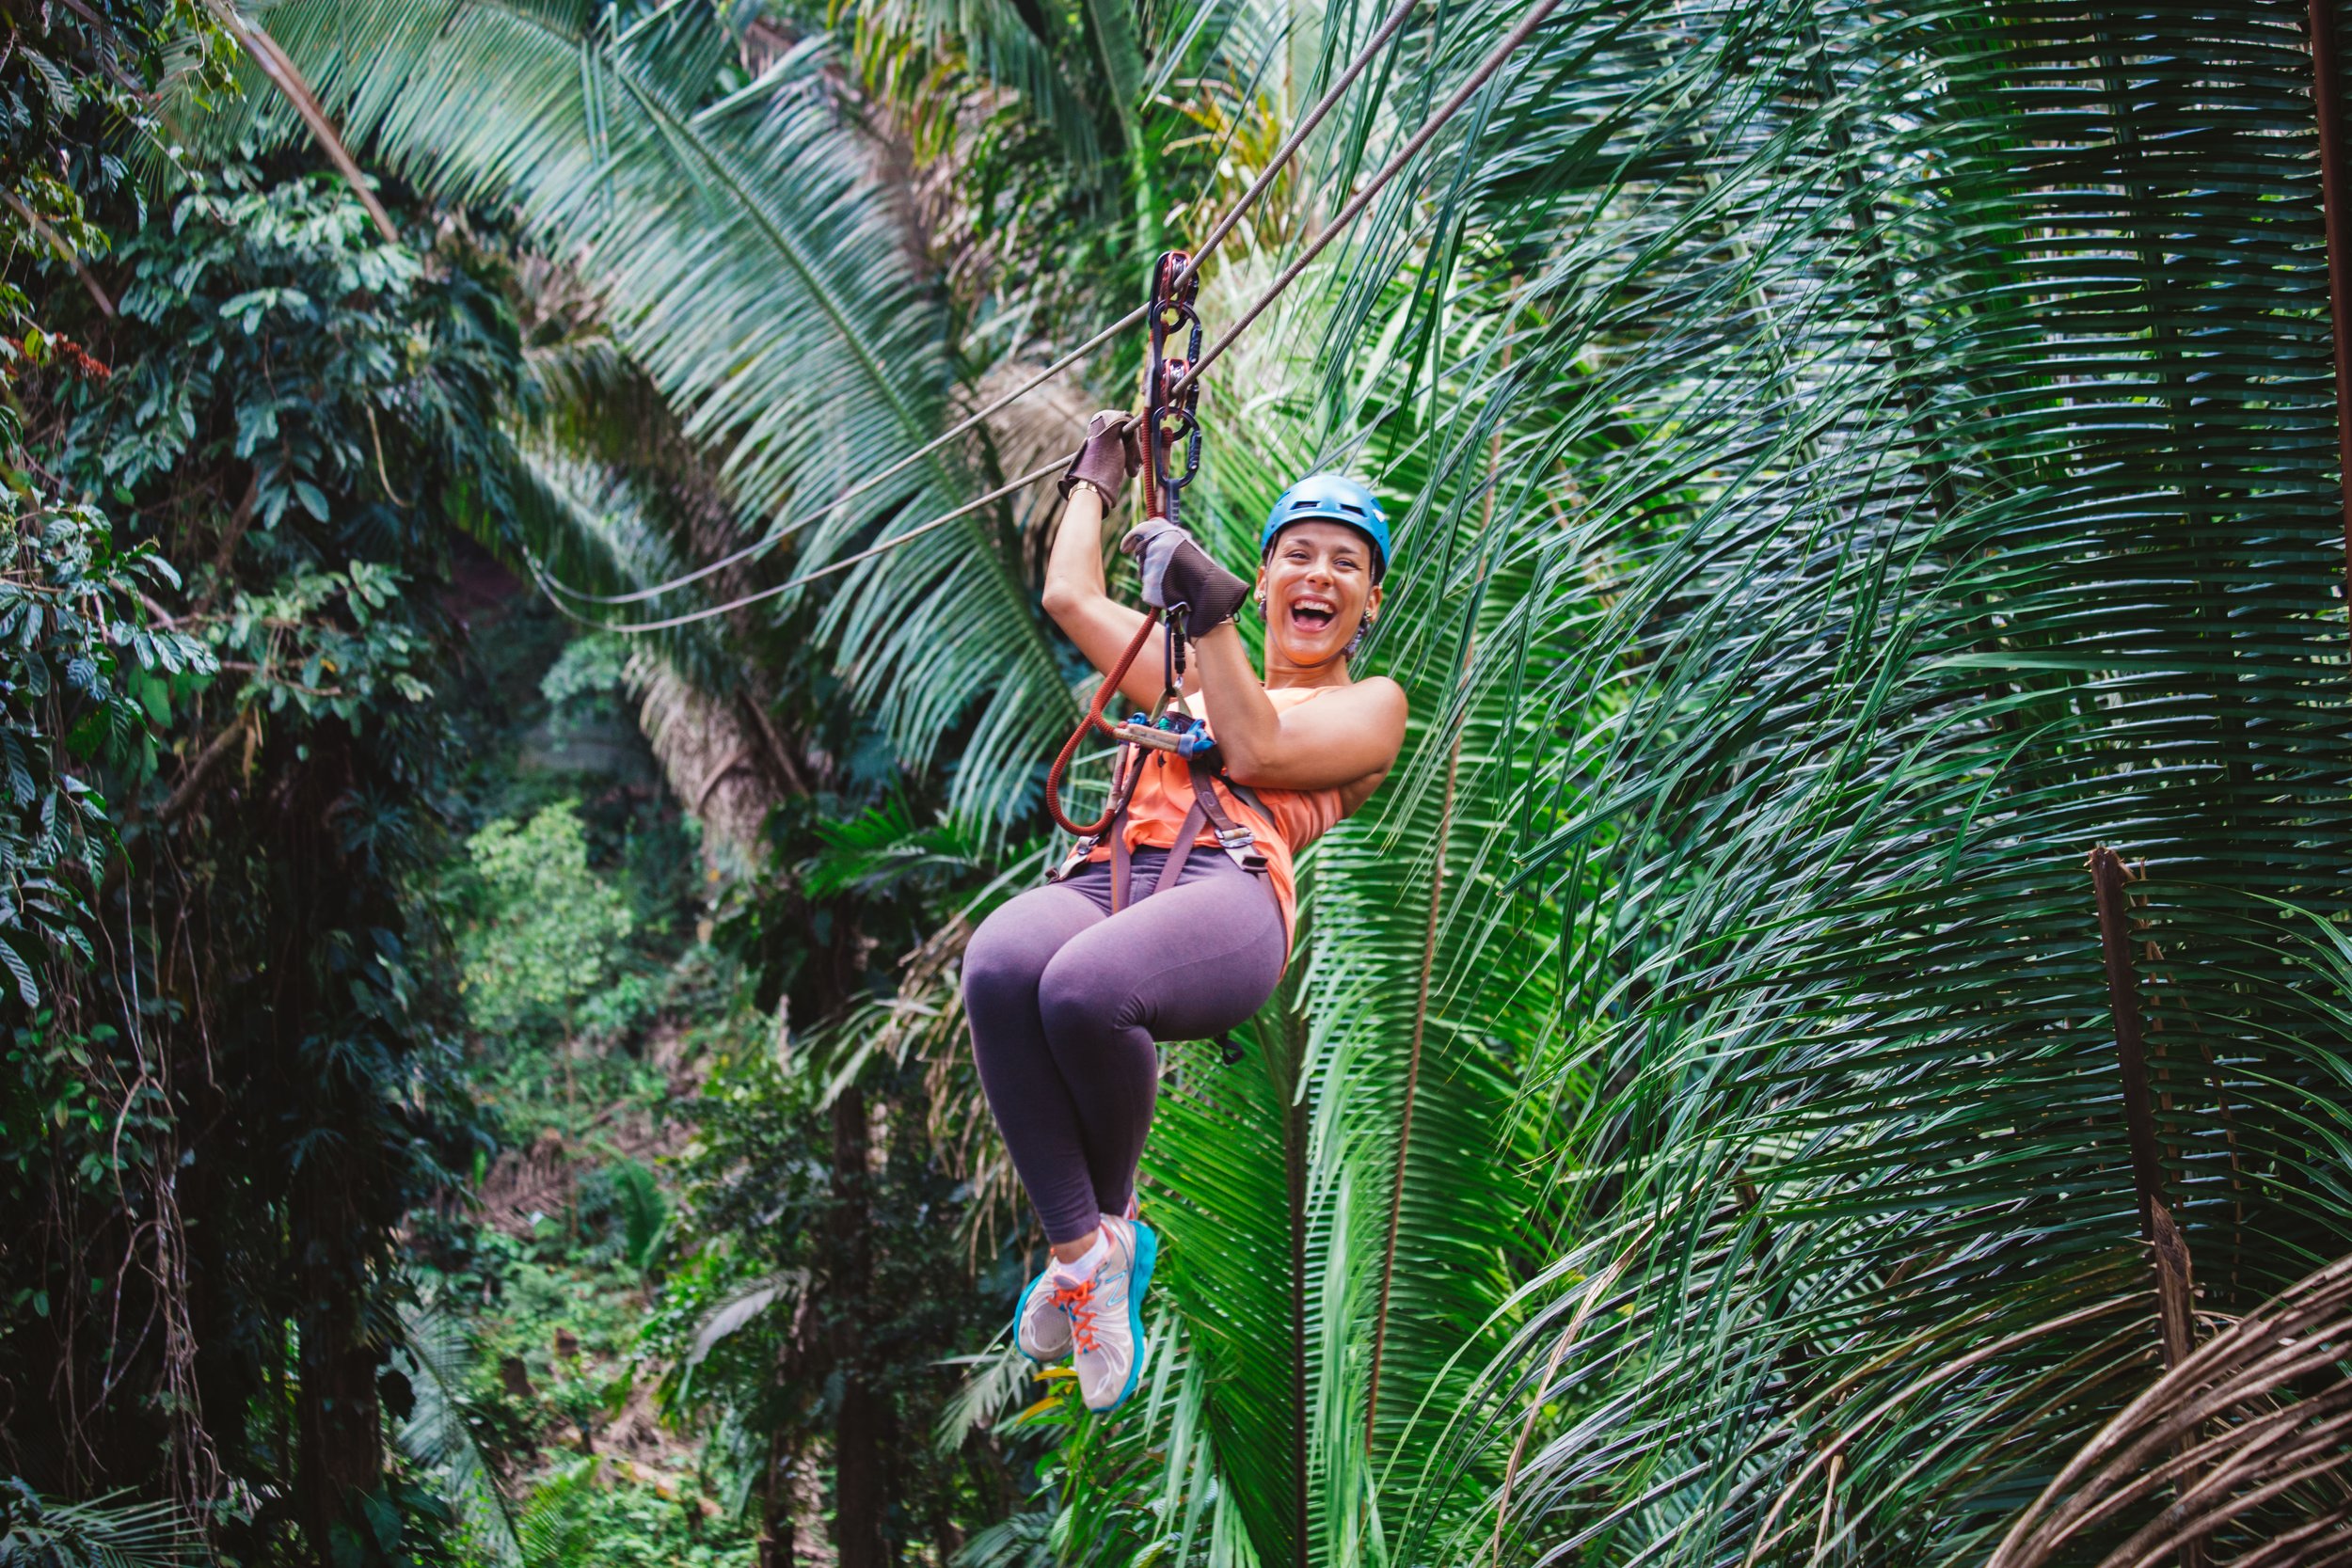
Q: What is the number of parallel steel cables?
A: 2